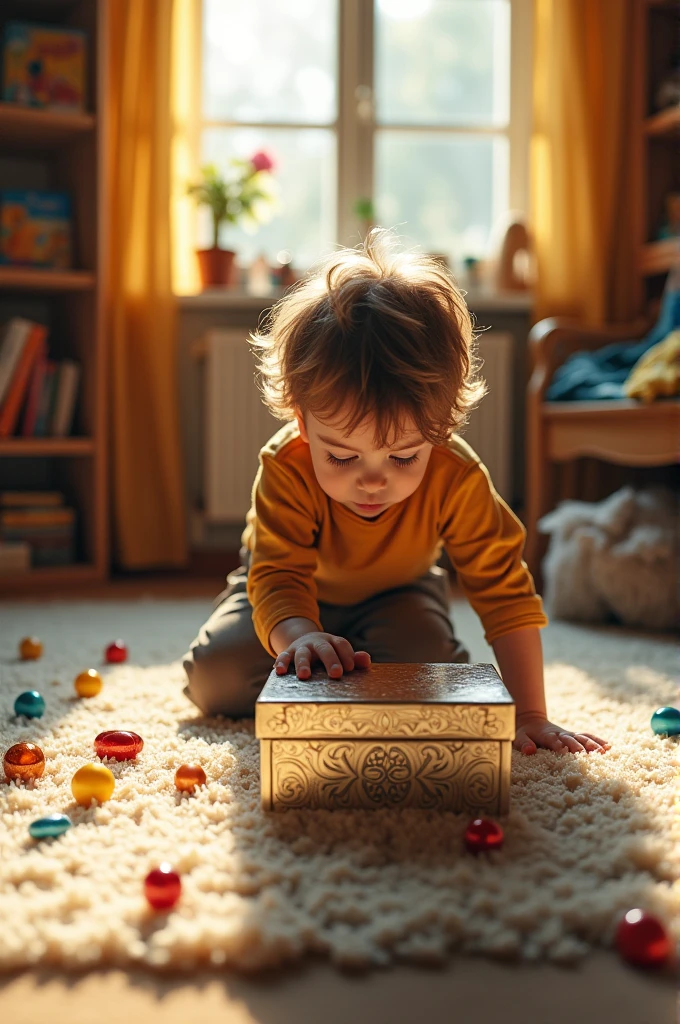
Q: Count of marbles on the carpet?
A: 13